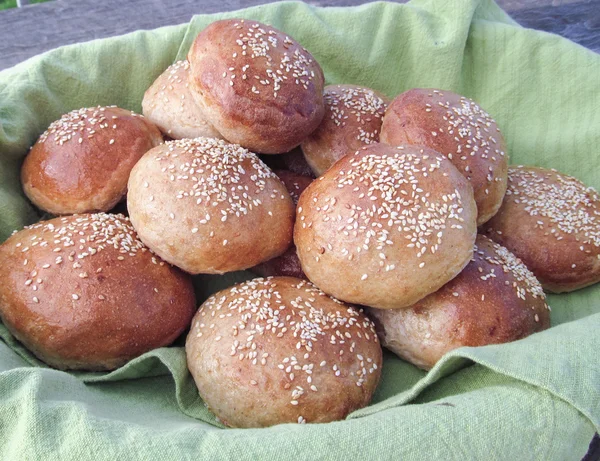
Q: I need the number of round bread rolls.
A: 12